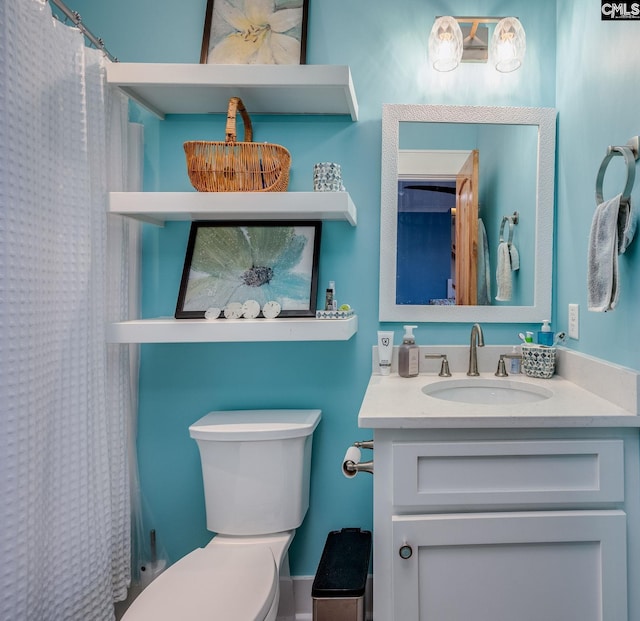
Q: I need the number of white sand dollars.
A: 4